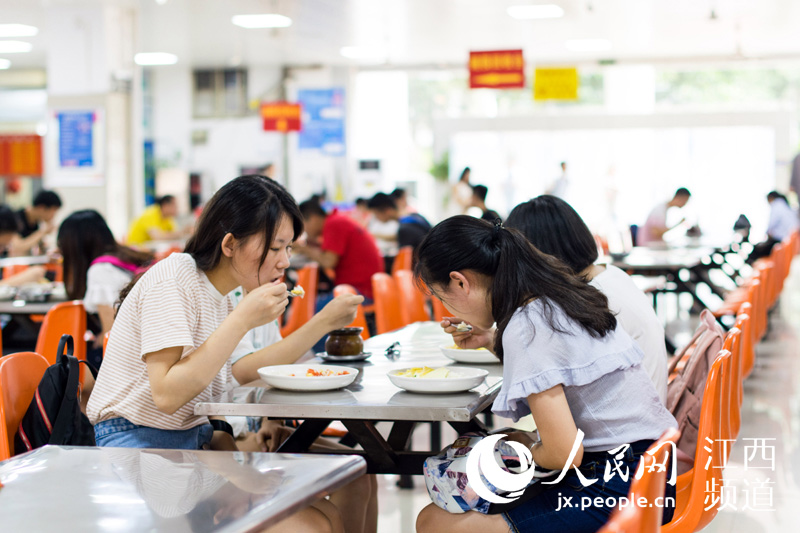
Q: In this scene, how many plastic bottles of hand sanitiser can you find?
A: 0